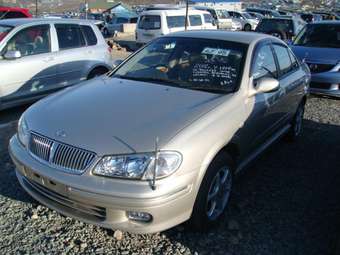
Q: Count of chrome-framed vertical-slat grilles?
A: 1